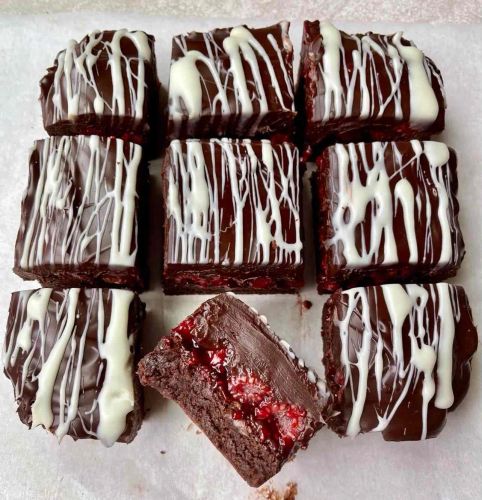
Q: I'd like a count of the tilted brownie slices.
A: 1